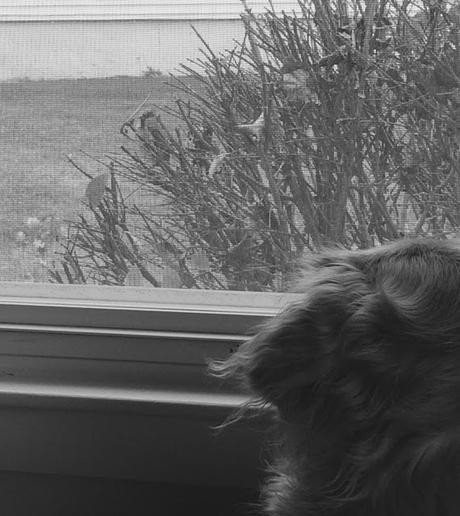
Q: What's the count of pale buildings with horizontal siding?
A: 1